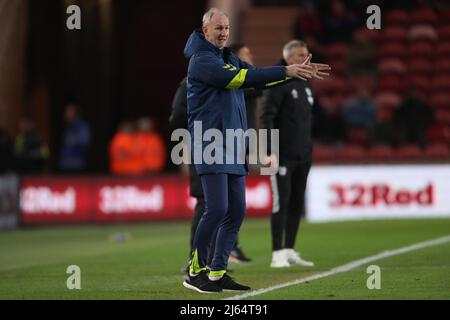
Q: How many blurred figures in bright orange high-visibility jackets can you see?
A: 2